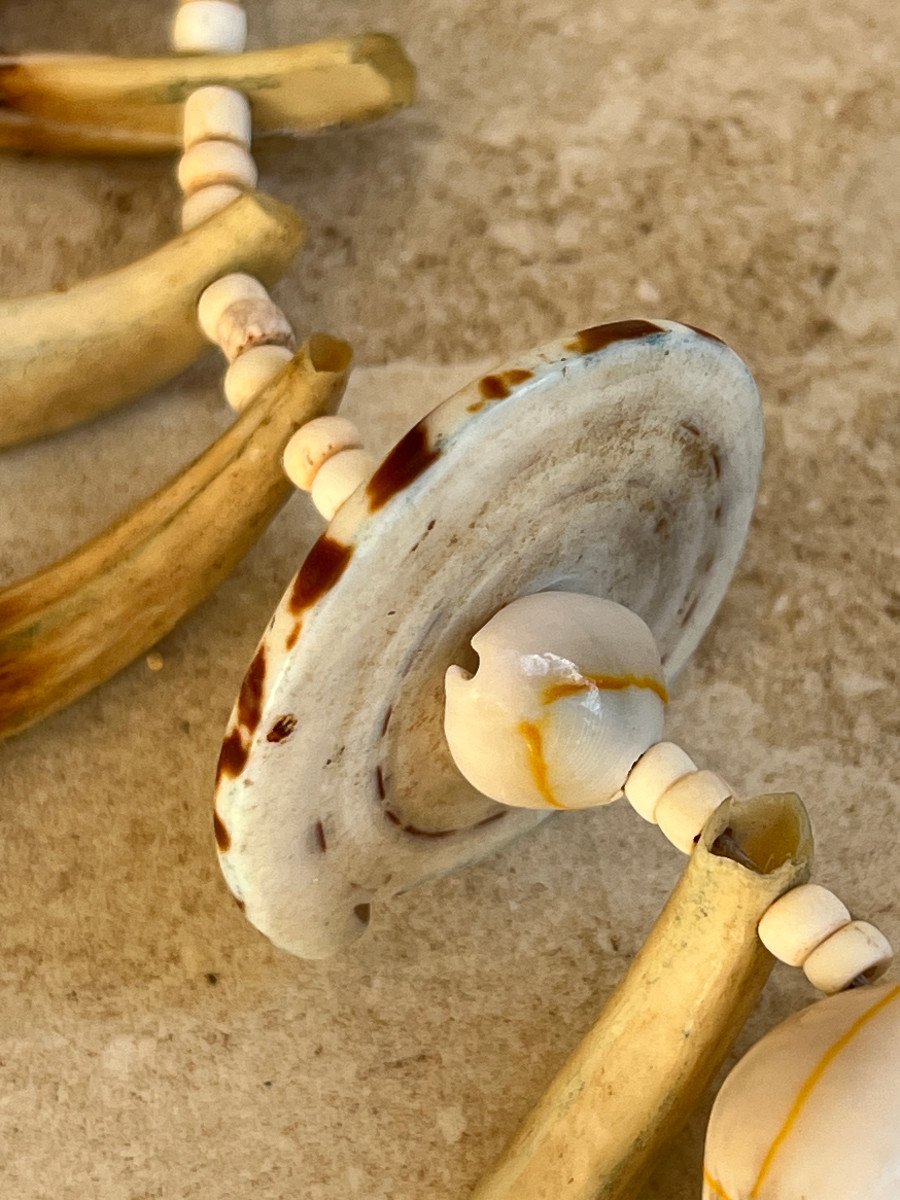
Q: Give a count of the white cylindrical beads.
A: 13